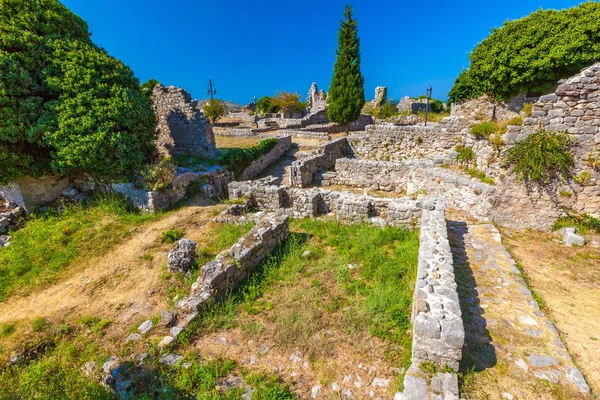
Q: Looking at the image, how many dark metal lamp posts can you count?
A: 3